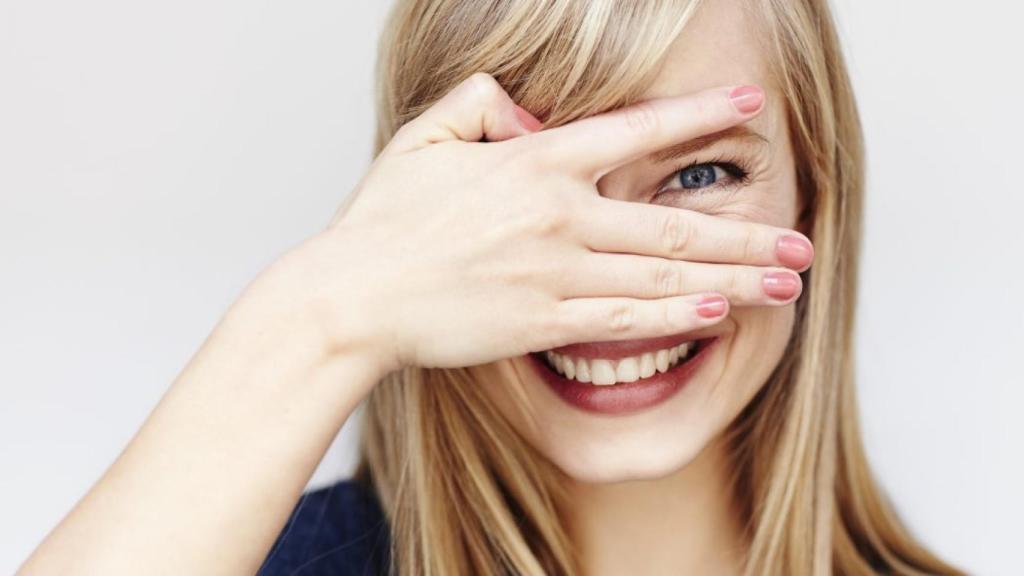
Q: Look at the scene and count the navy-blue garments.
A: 1